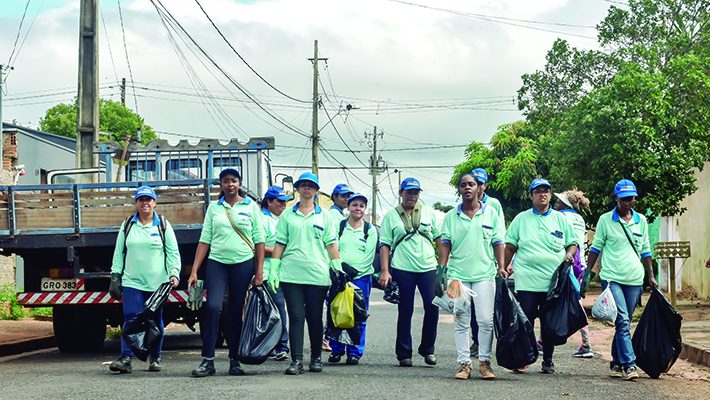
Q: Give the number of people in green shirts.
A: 12